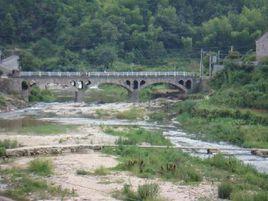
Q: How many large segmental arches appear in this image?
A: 3